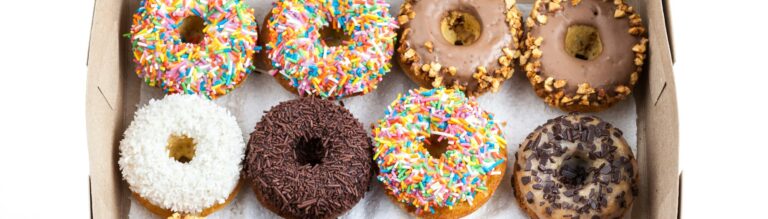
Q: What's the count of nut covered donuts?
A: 2